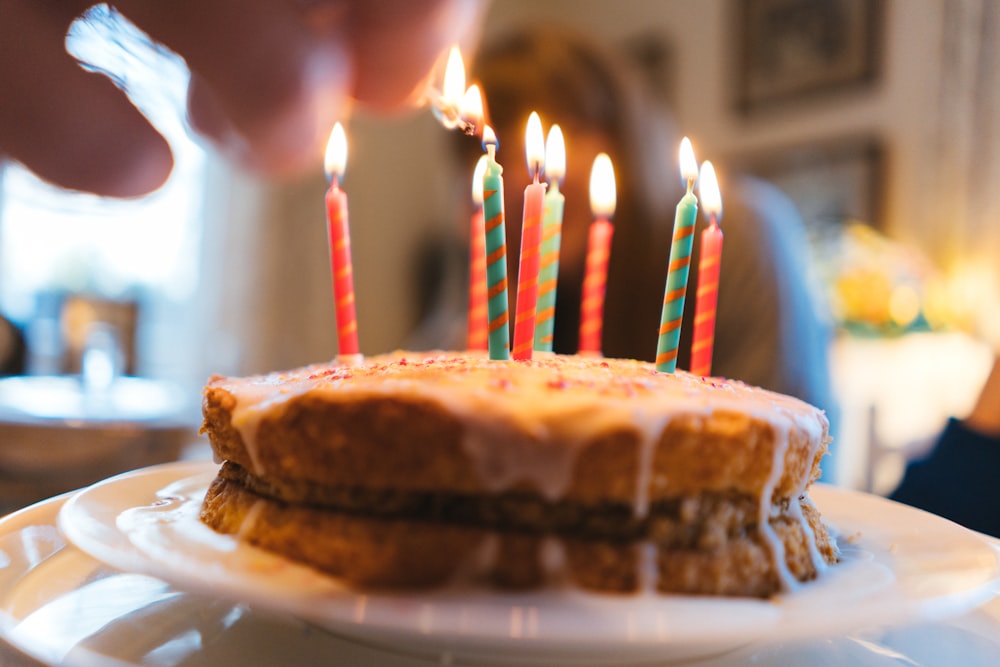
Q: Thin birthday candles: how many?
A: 8